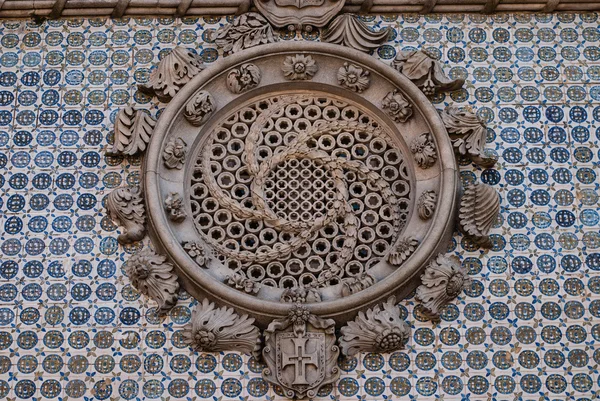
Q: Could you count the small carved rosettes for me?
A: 14